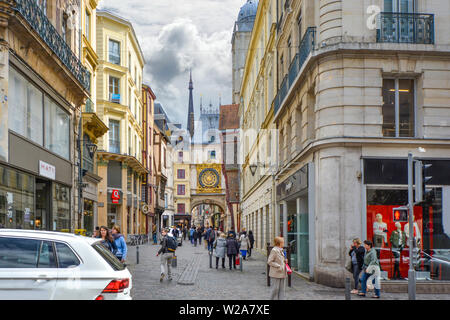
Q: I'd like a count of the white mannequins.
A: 3